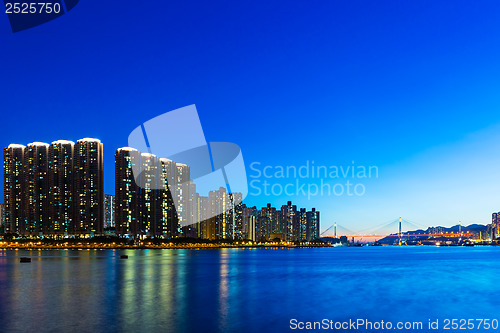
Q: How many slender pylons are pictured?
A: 3